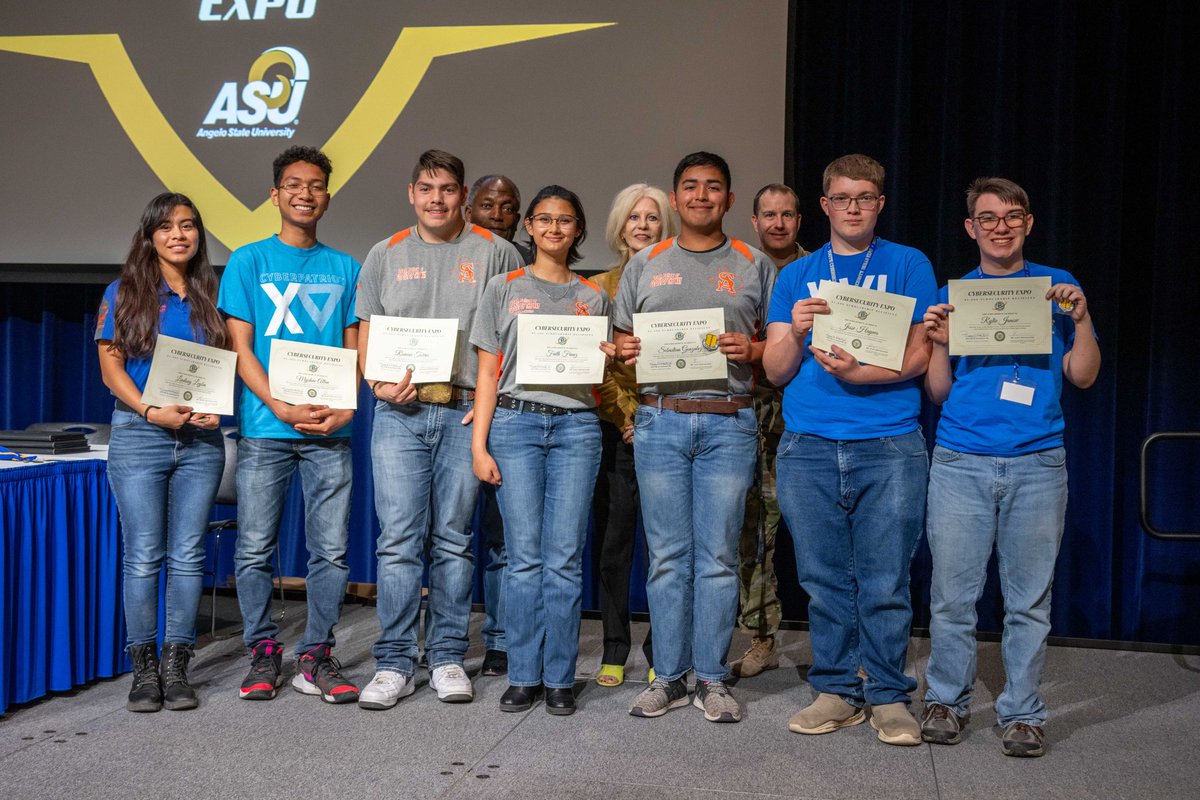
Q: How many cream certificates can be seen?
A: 7